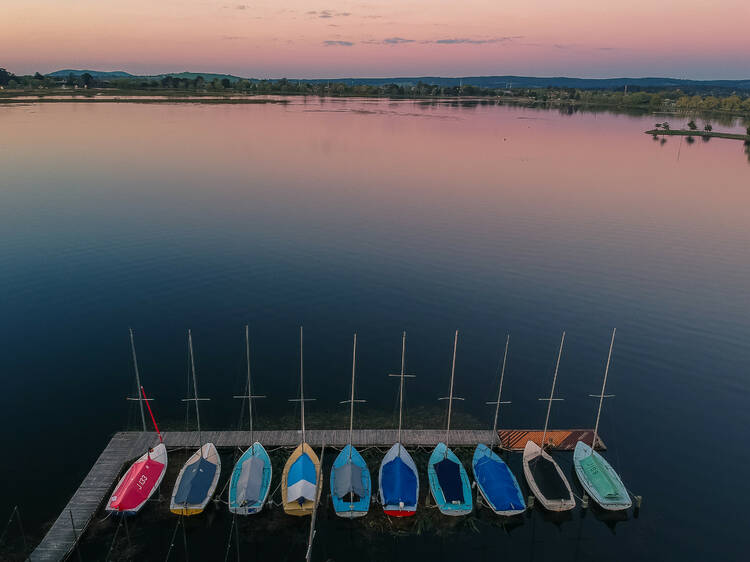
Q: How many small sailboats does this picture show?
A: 10